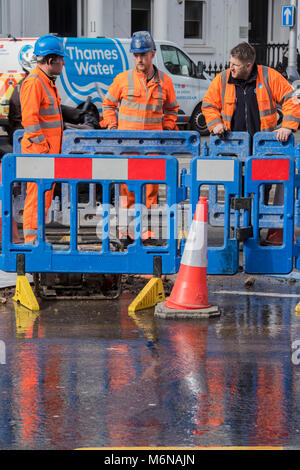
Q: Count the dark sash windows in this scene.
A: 2